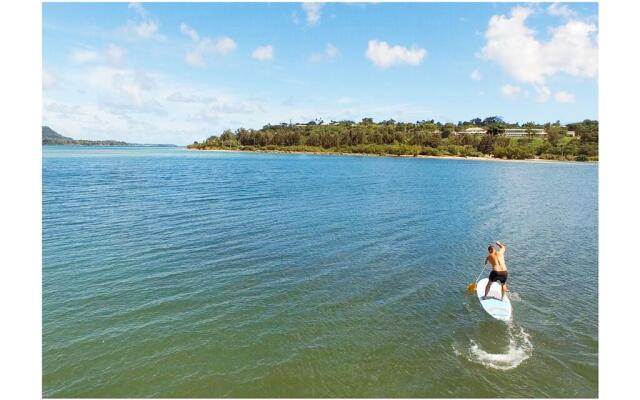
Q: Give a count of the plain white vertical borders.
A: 2